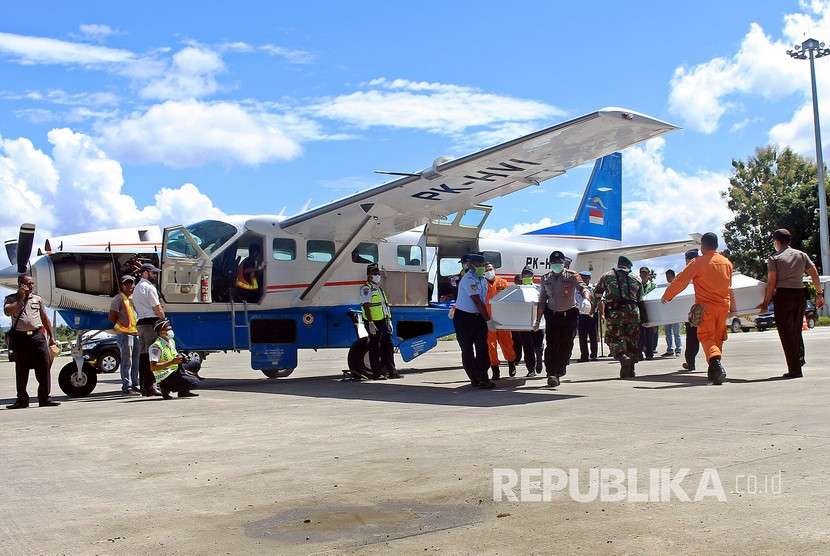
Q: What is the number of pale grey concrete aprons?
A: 1